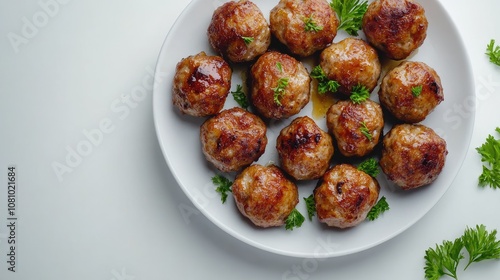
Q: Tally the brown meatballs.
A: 13